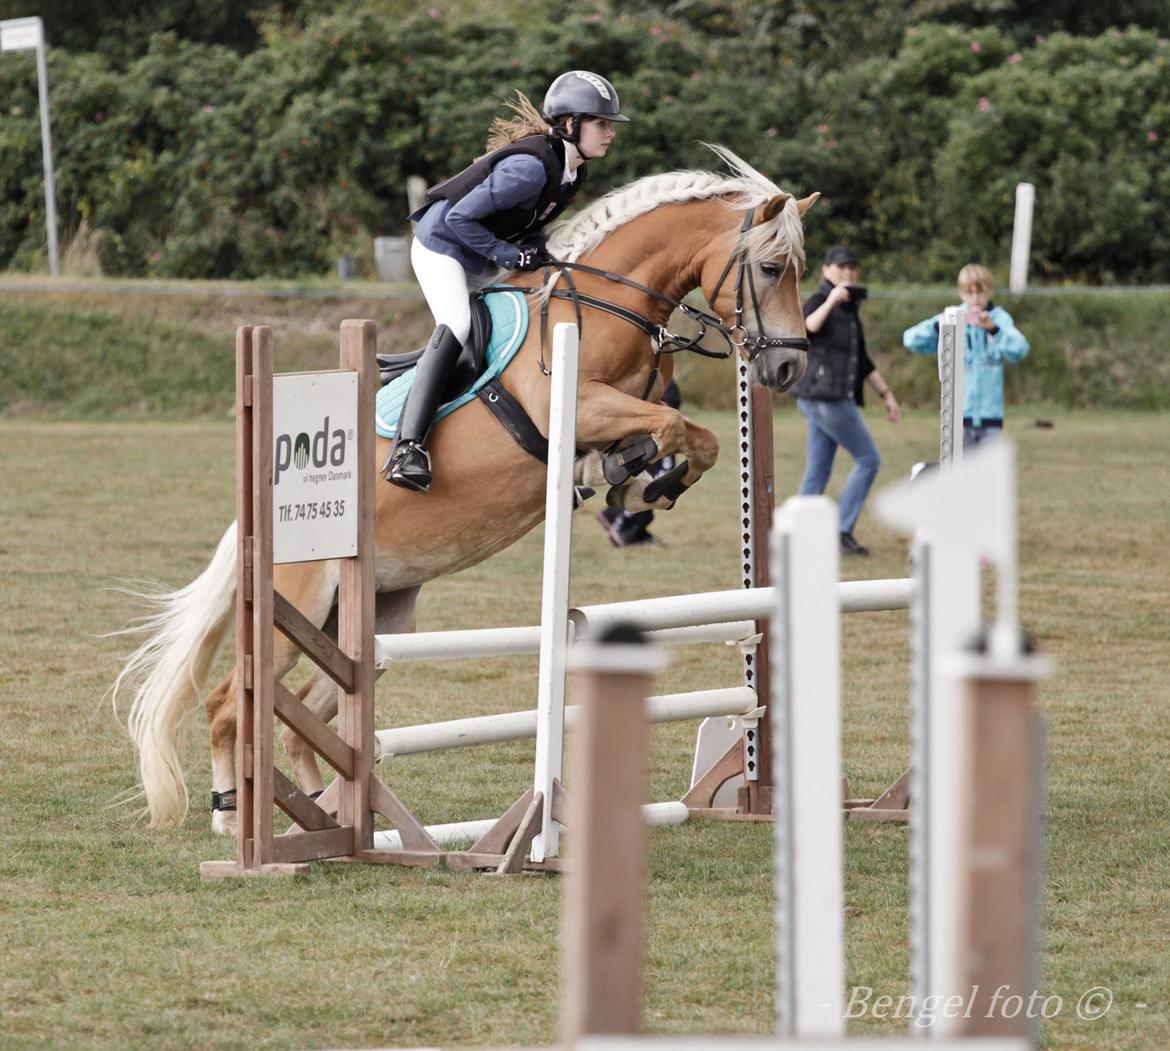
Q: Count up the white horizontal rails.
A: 4